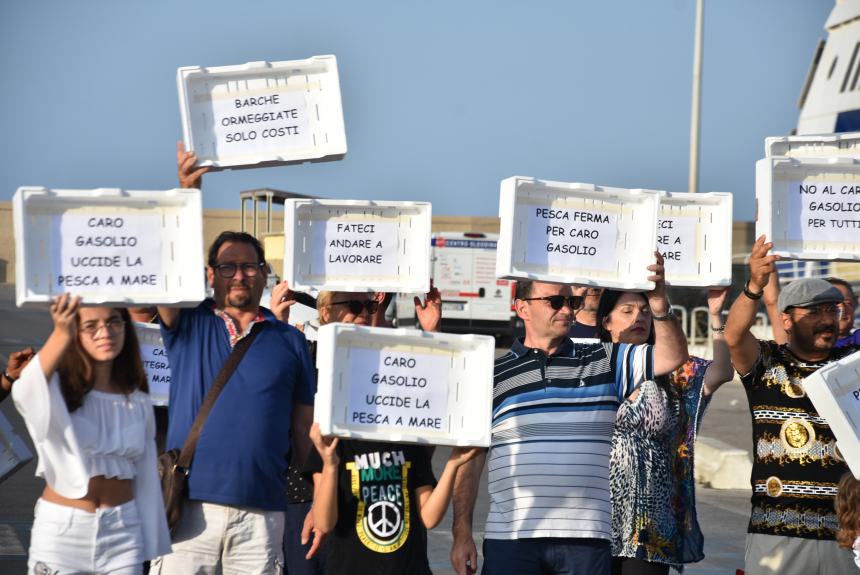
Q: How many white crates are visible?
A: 11